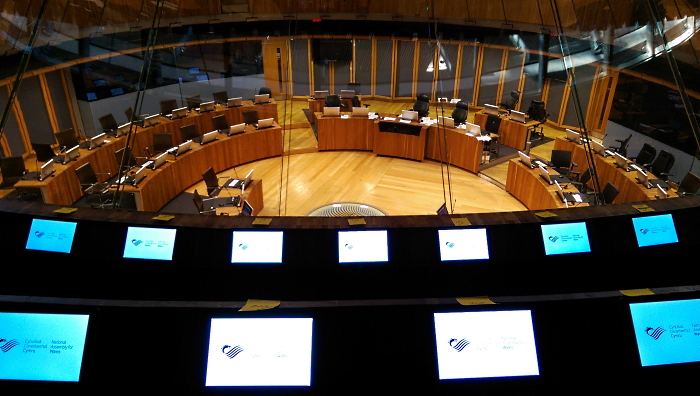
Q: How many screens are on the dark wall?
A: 11